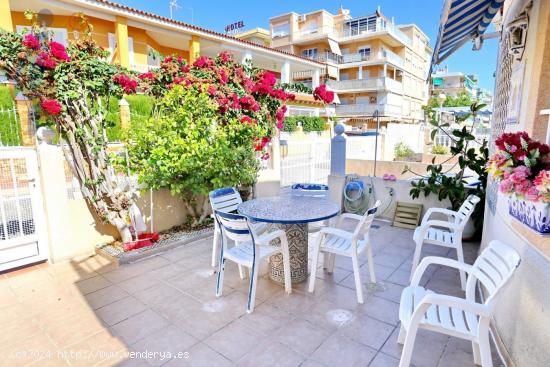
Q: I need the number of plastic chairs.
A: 6